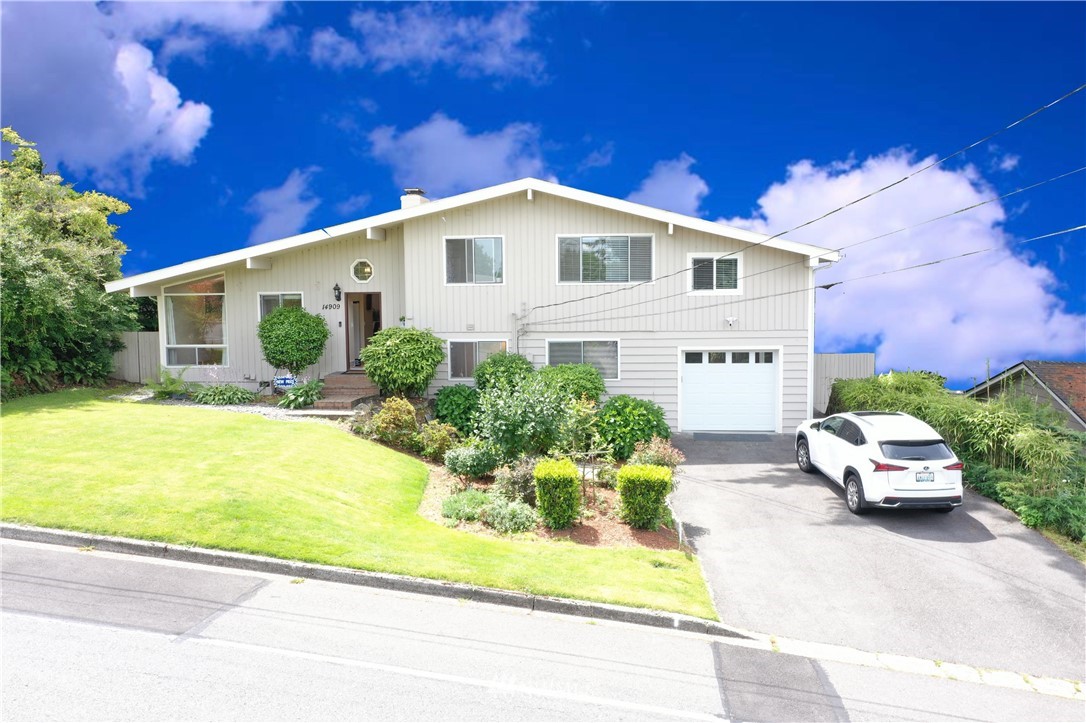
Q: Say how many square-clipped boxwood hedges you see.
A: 2